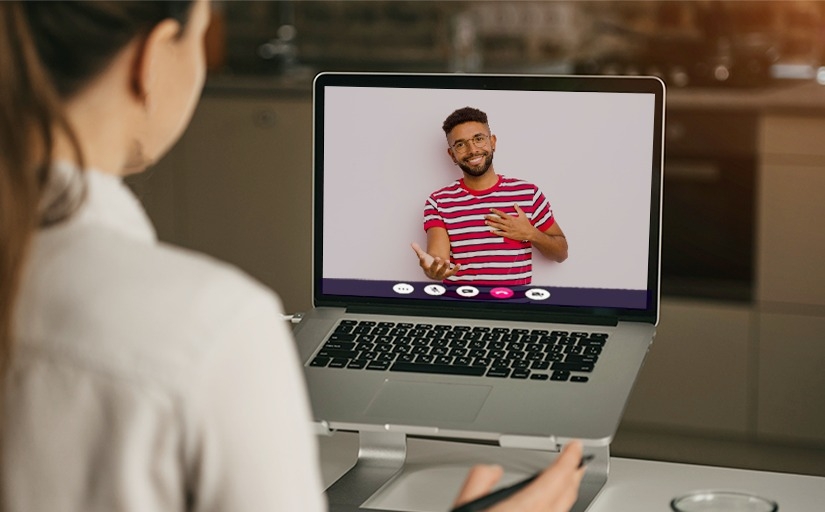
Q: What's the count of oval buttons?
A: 5